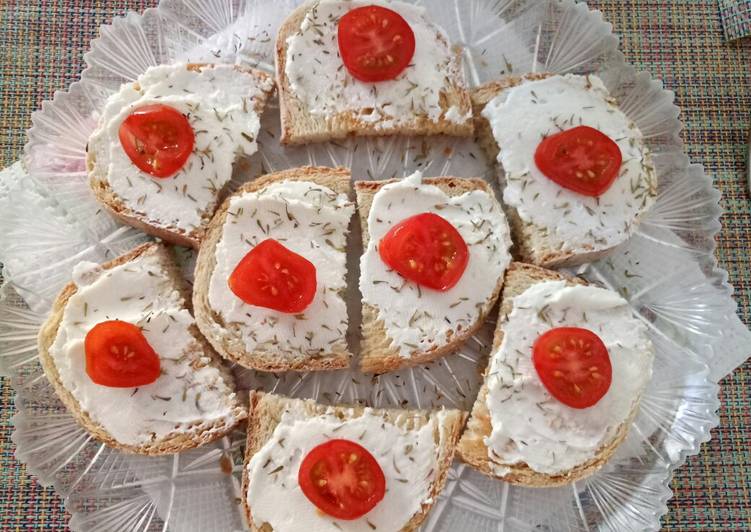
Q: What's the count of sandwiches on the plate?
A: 8